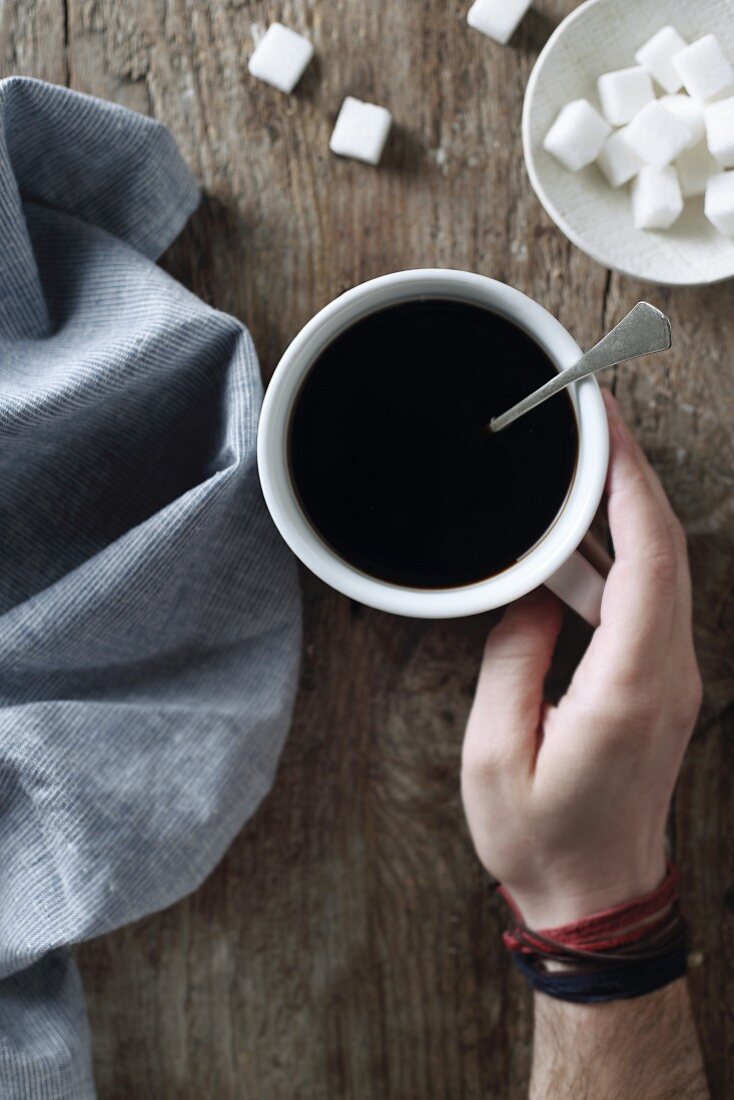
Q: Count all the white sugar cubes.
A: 14